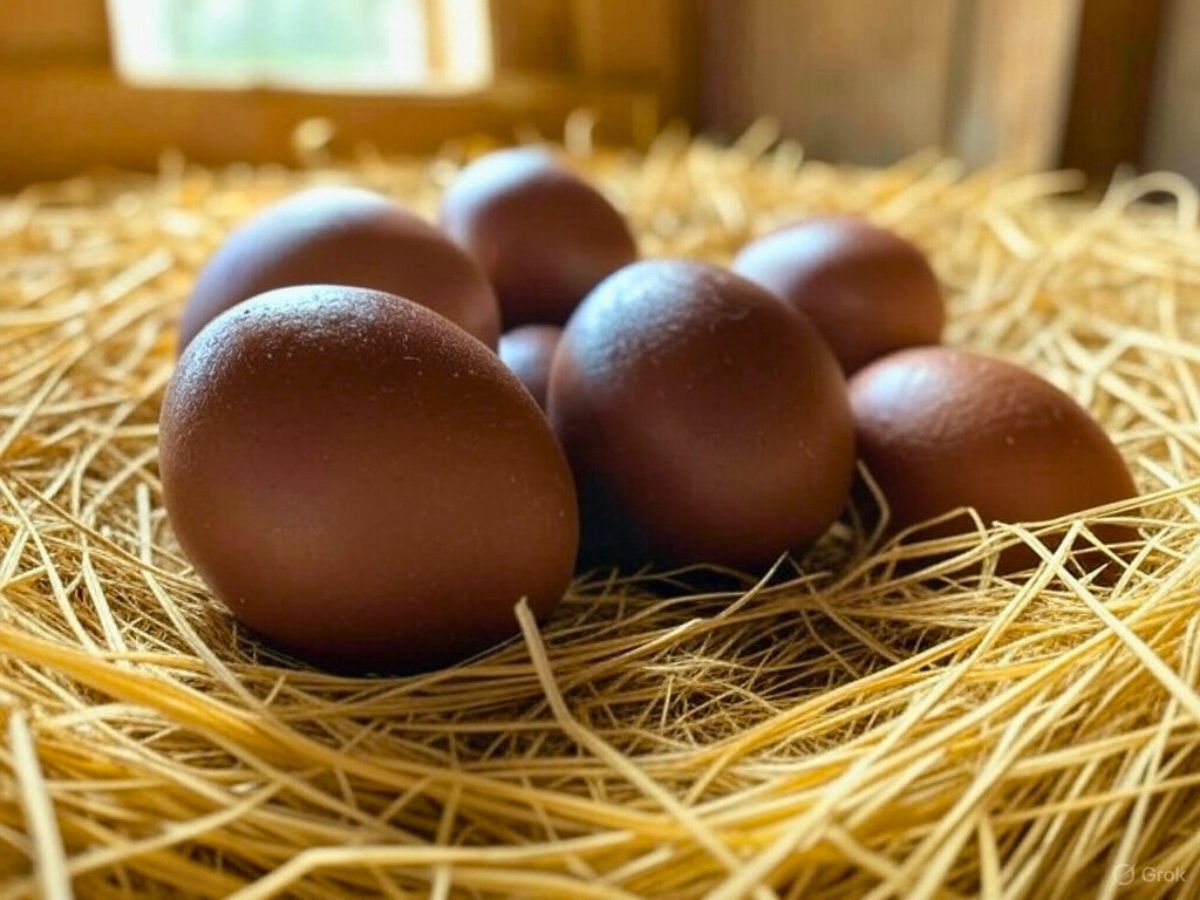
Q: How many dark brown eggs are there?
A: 7